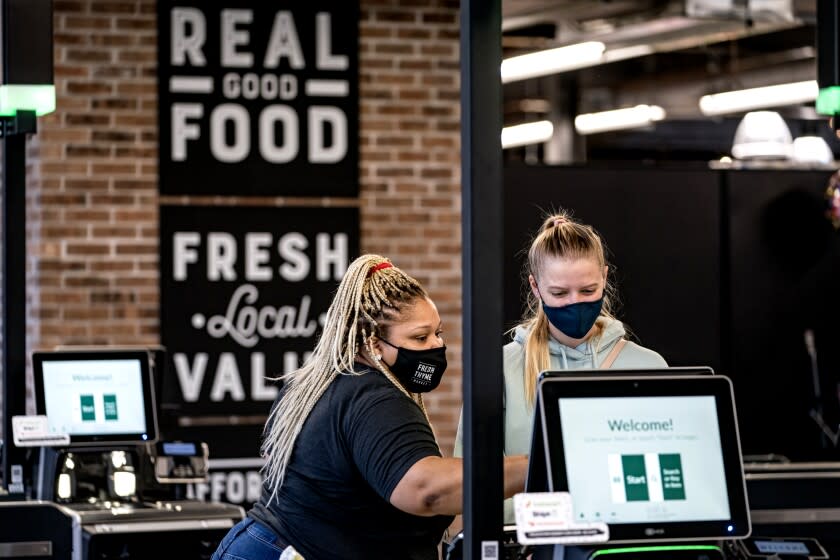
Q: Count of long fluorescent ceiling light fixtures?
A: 4